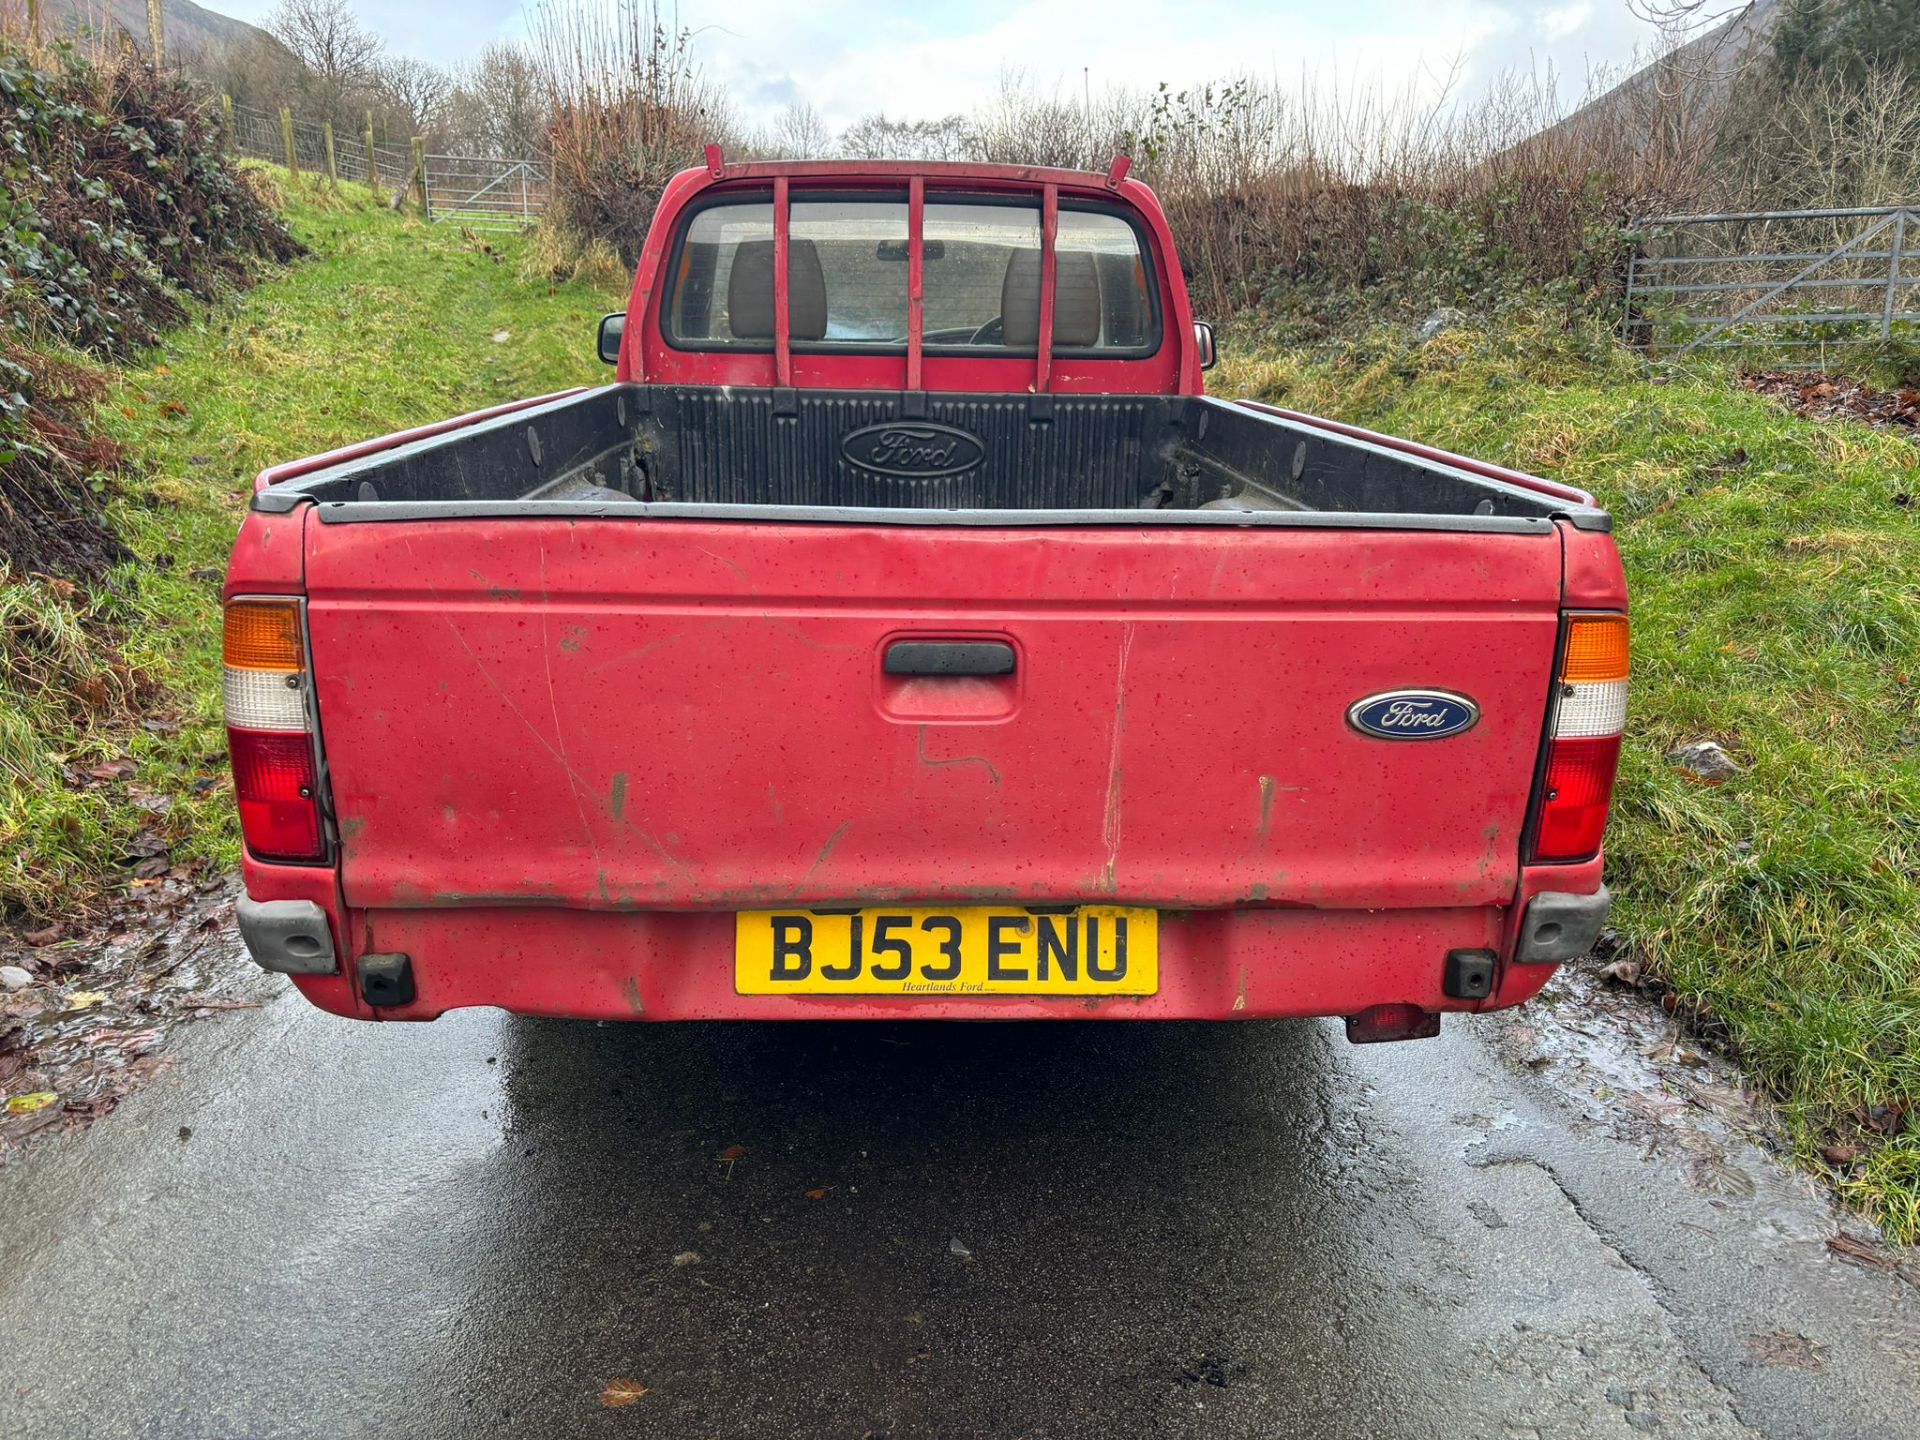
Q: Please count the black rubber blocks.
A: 2